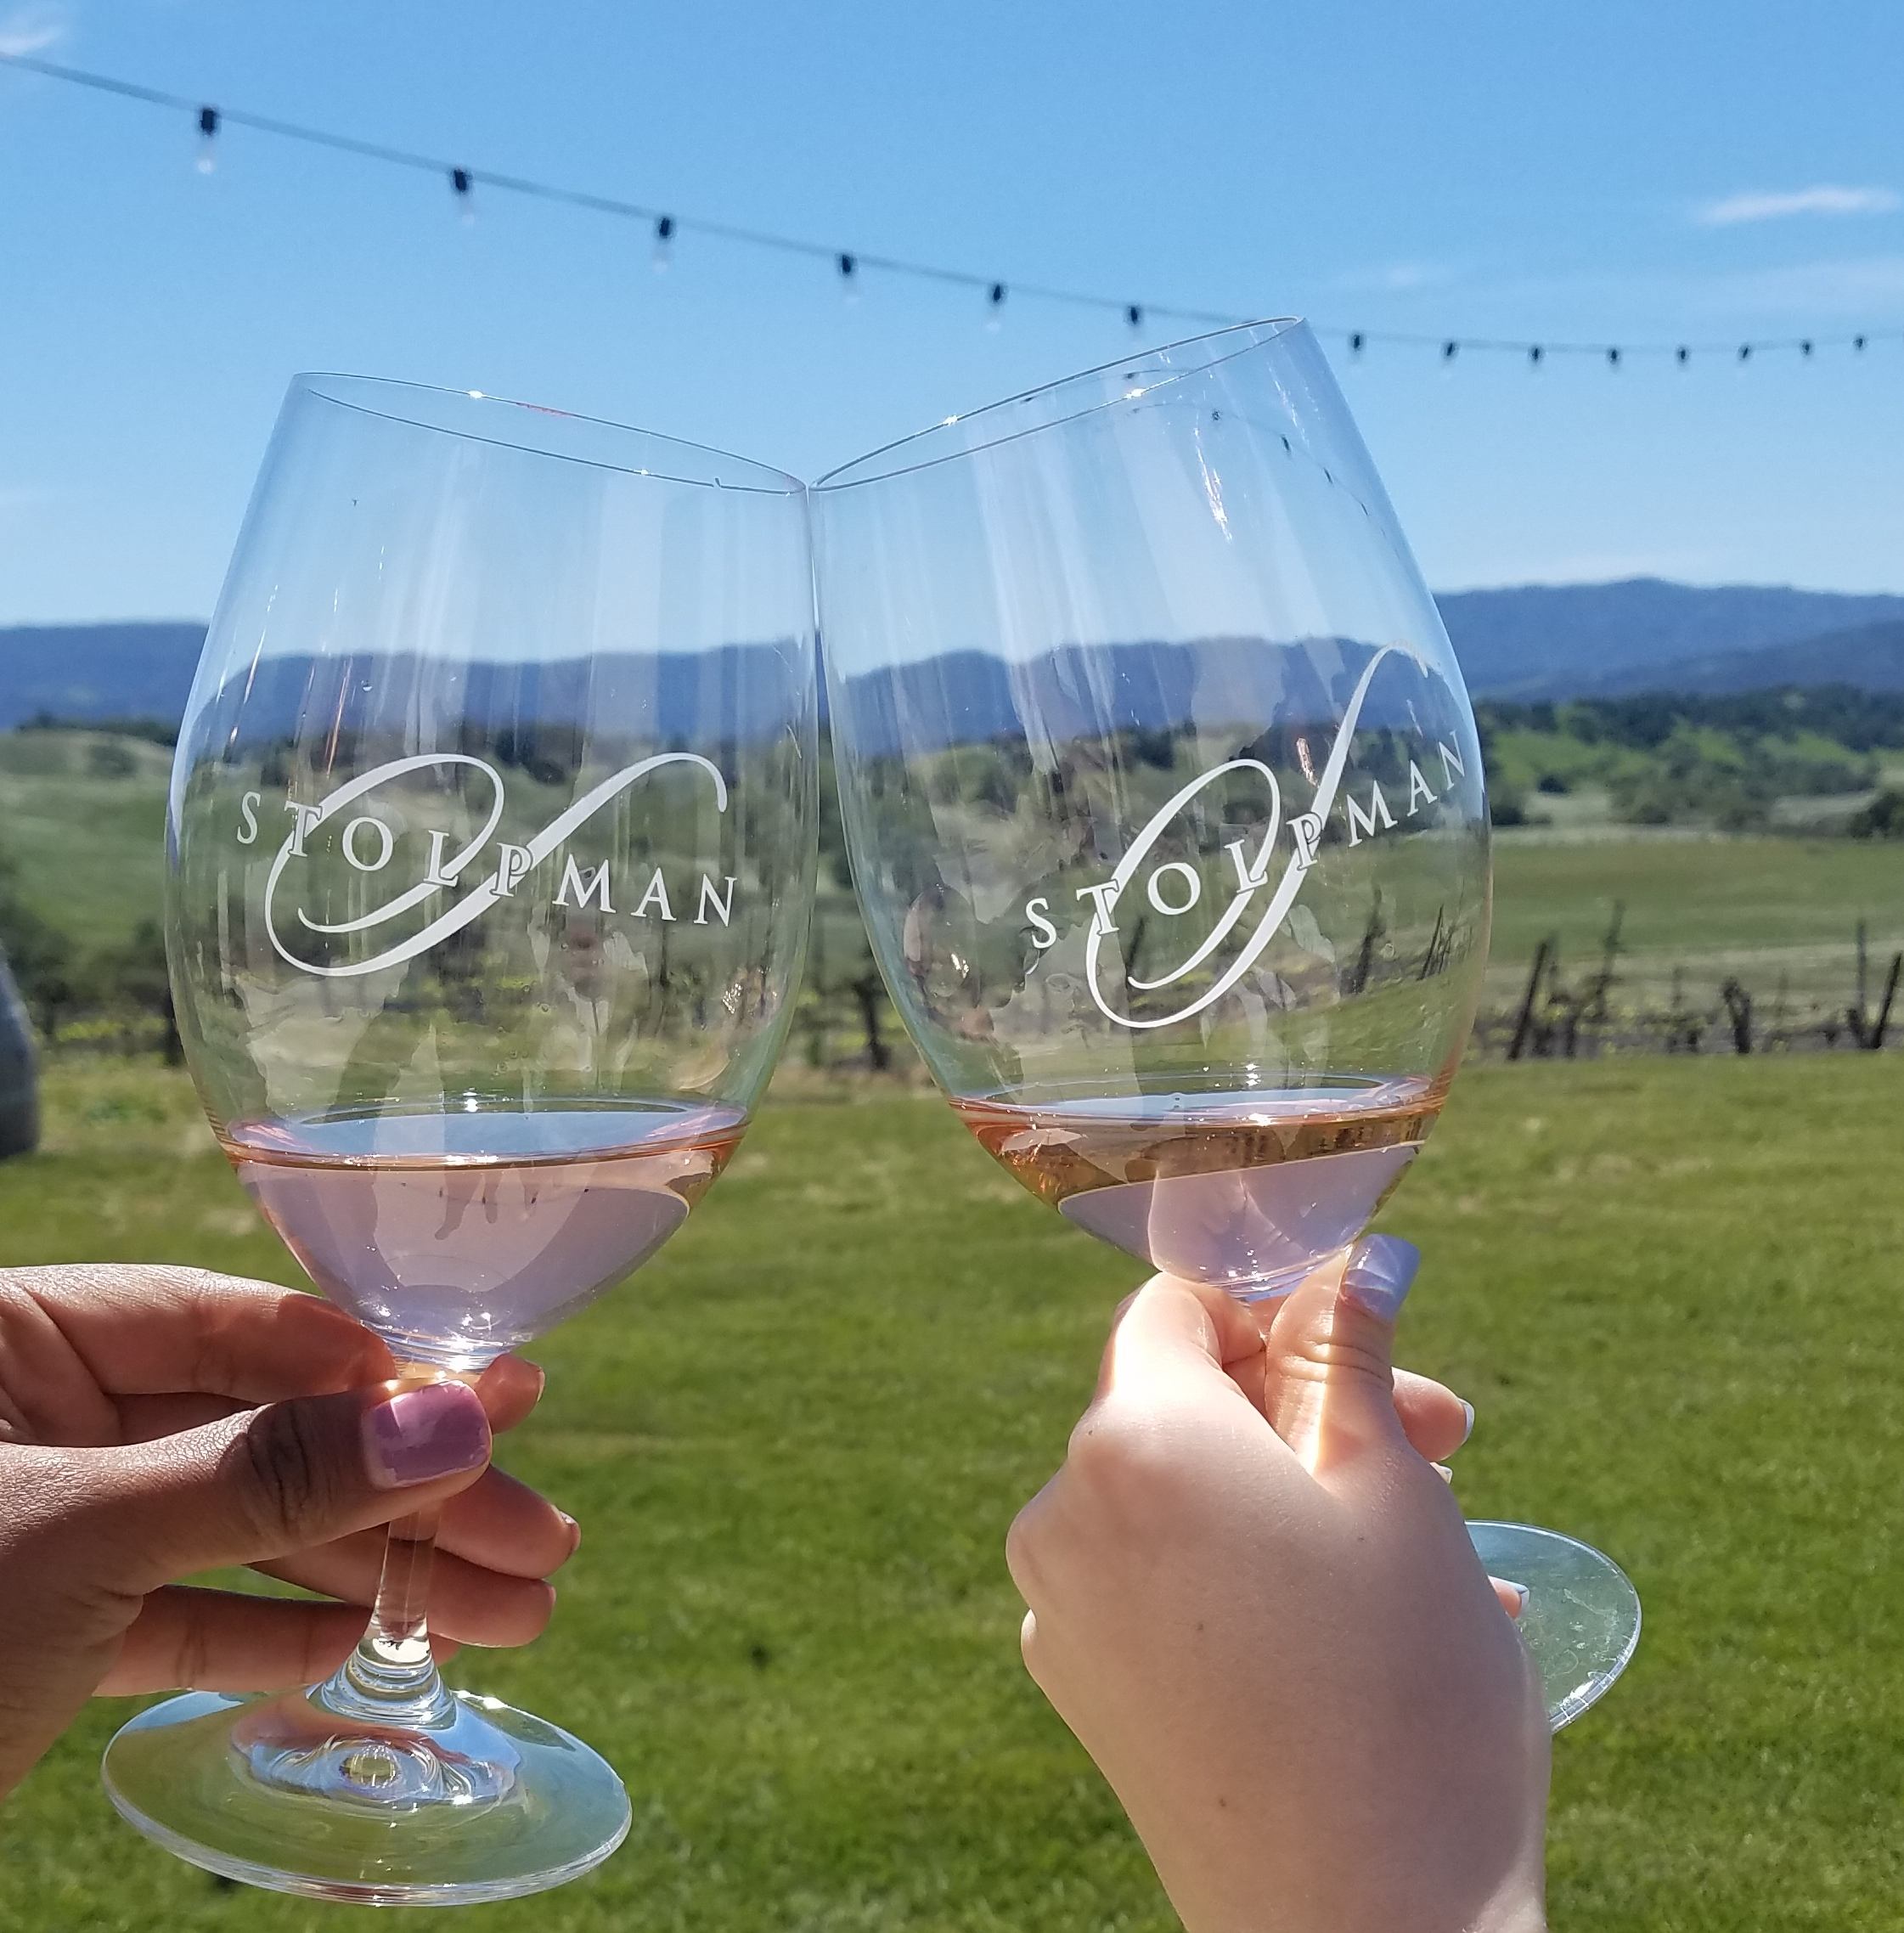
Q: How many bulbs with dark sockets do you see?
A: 14